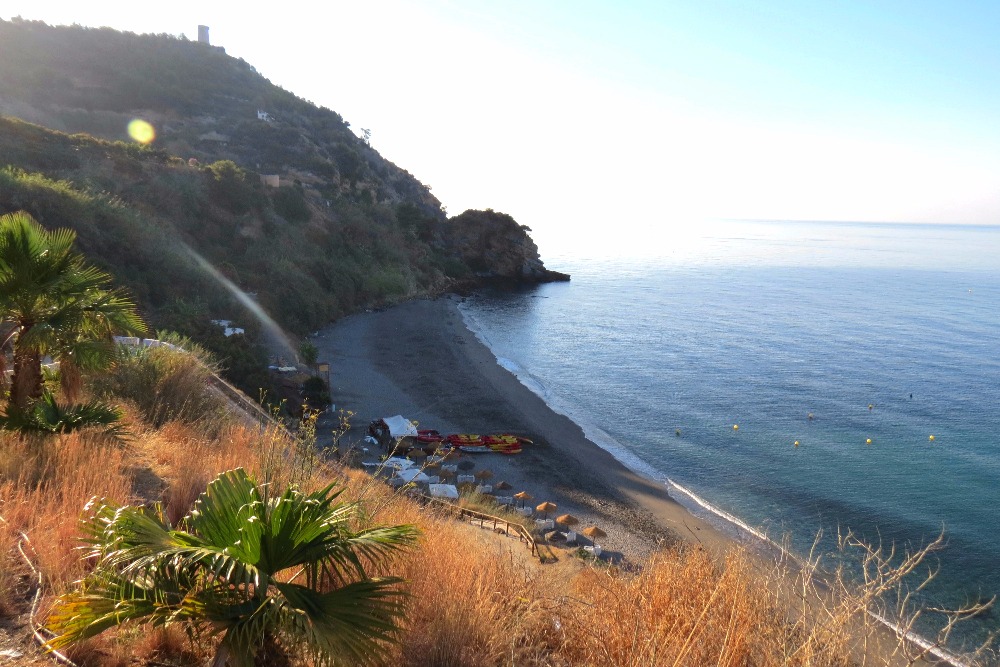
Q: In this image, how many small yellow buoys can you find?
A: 7